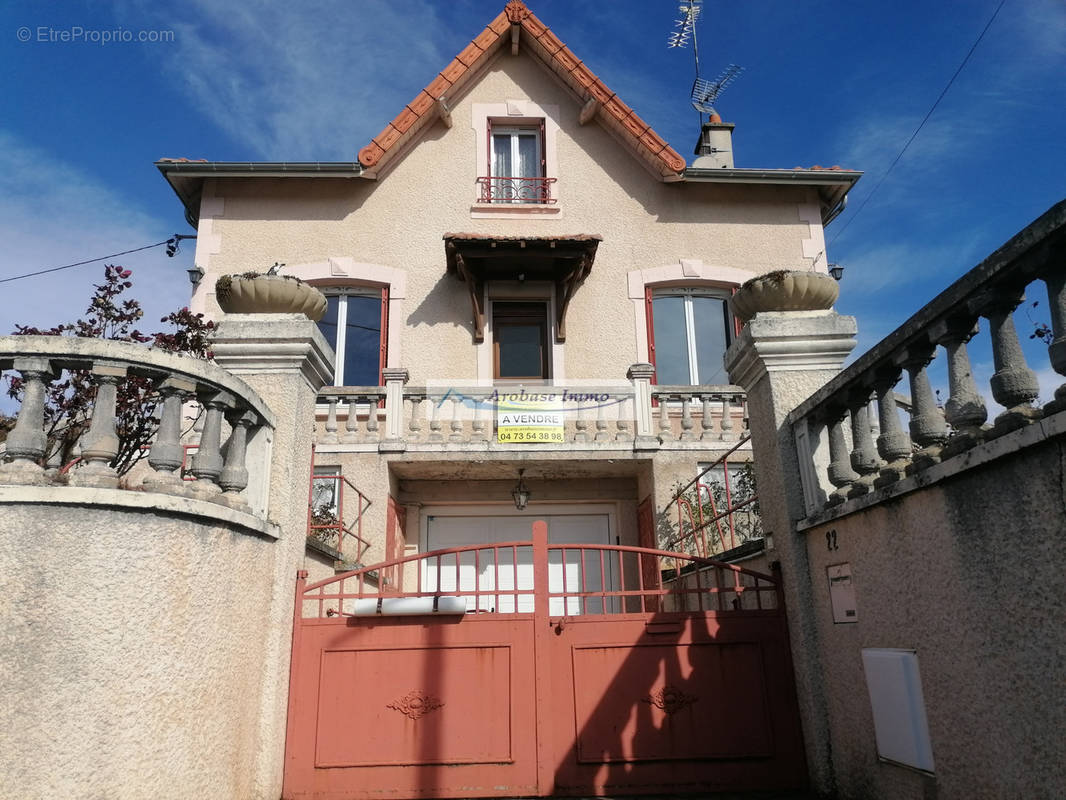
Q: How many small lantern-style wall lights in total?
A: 2